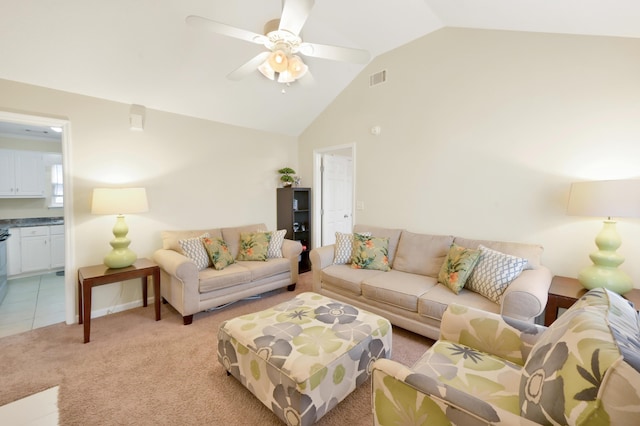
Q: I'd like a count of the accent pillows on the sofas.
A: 8